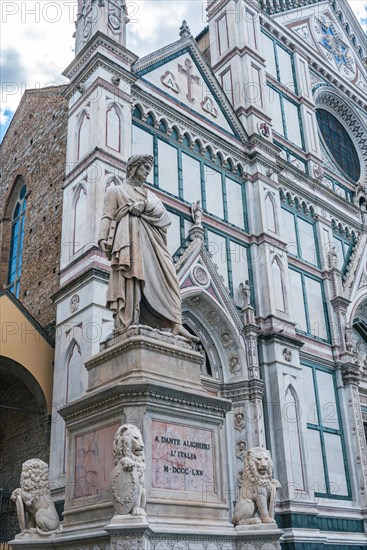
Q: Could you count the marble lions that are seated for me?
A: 3